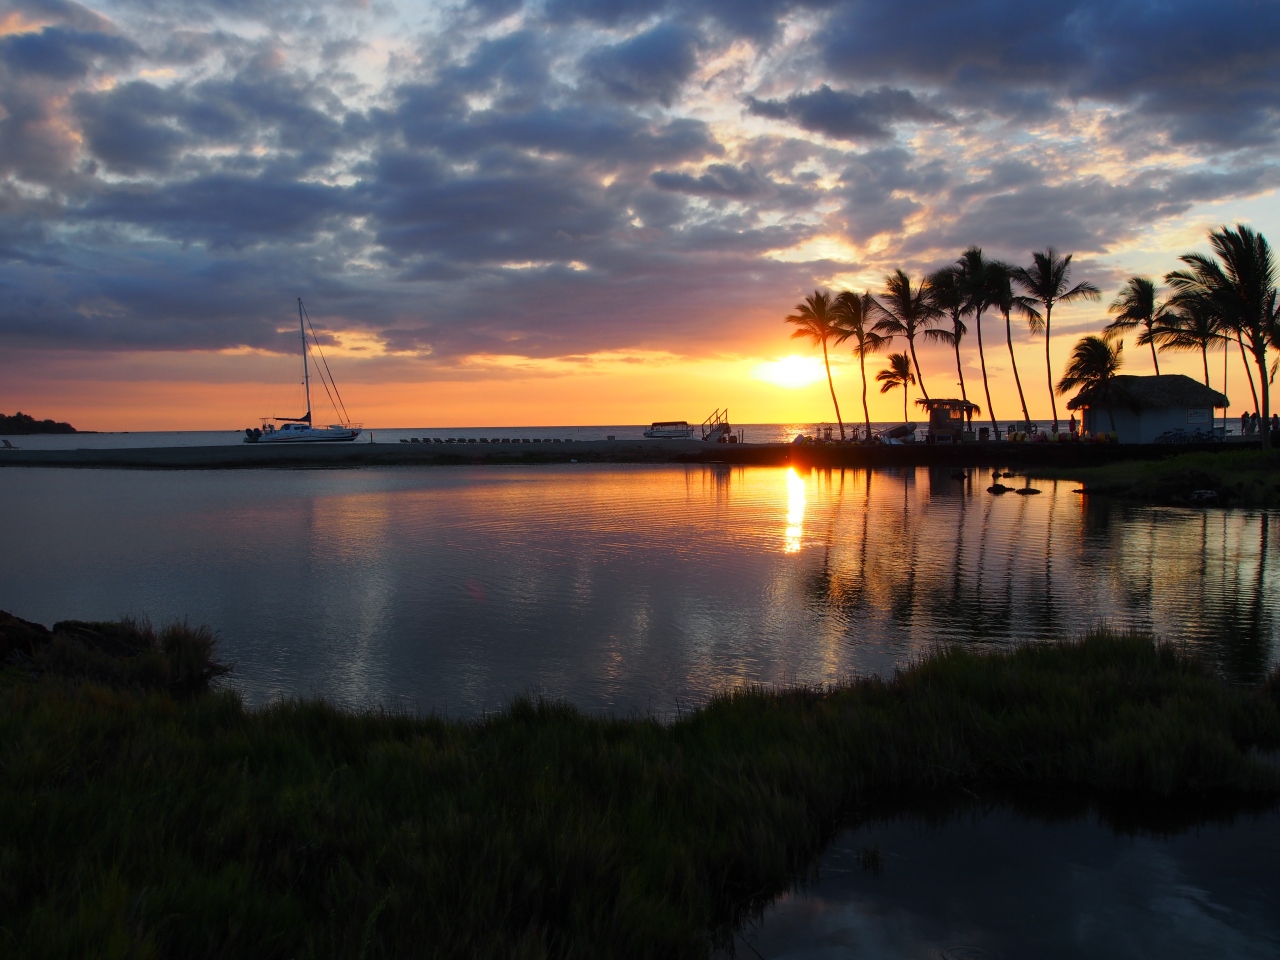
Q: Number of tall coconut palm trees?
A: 11